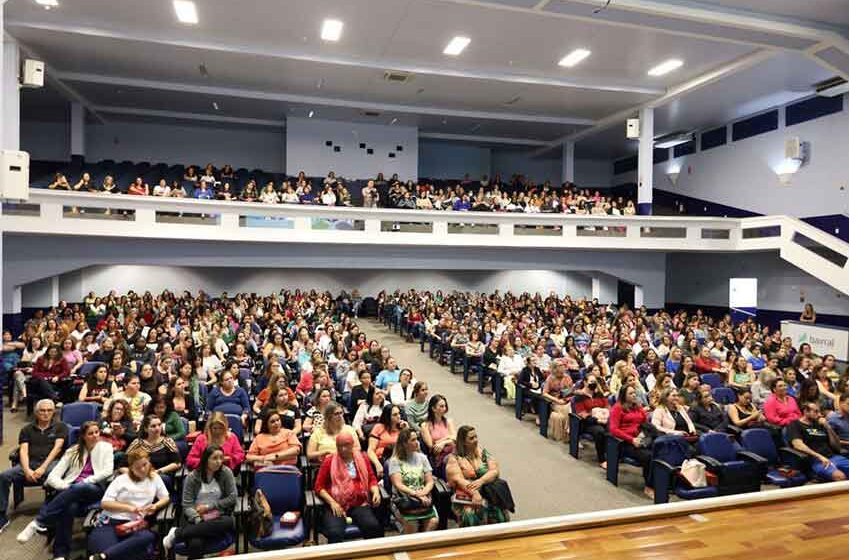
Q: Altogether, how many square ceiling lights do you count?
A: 6